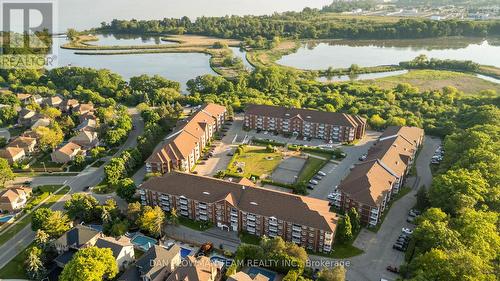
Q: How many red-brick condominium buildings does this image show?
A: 4